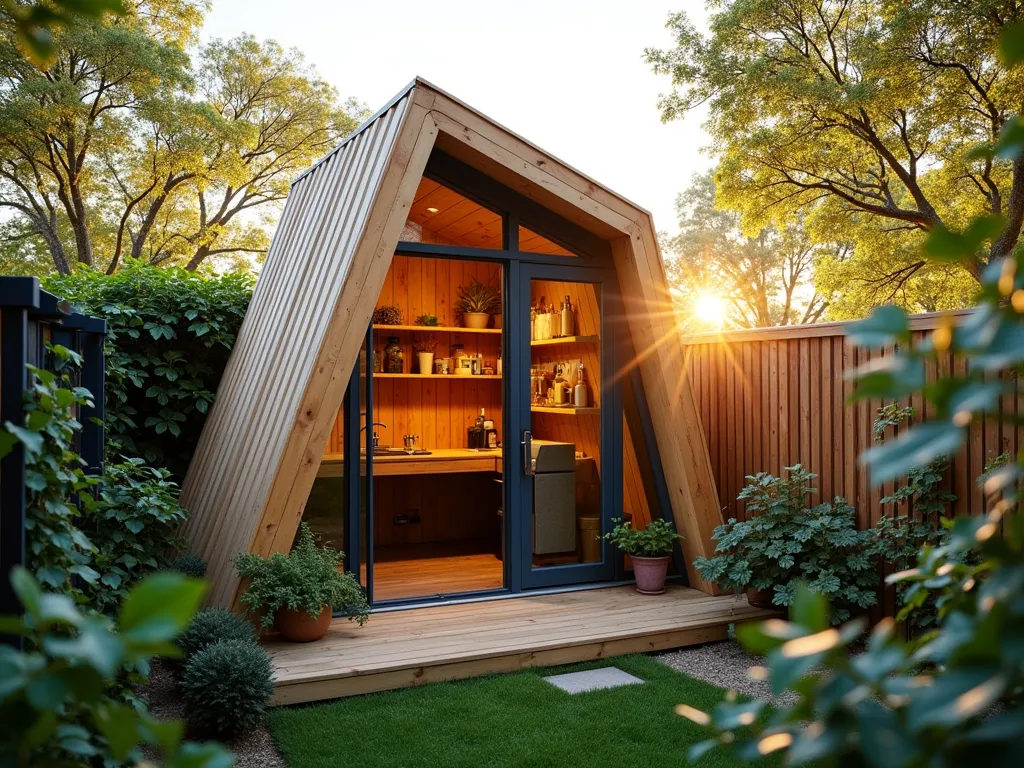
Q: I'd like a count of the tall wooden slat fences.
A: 1